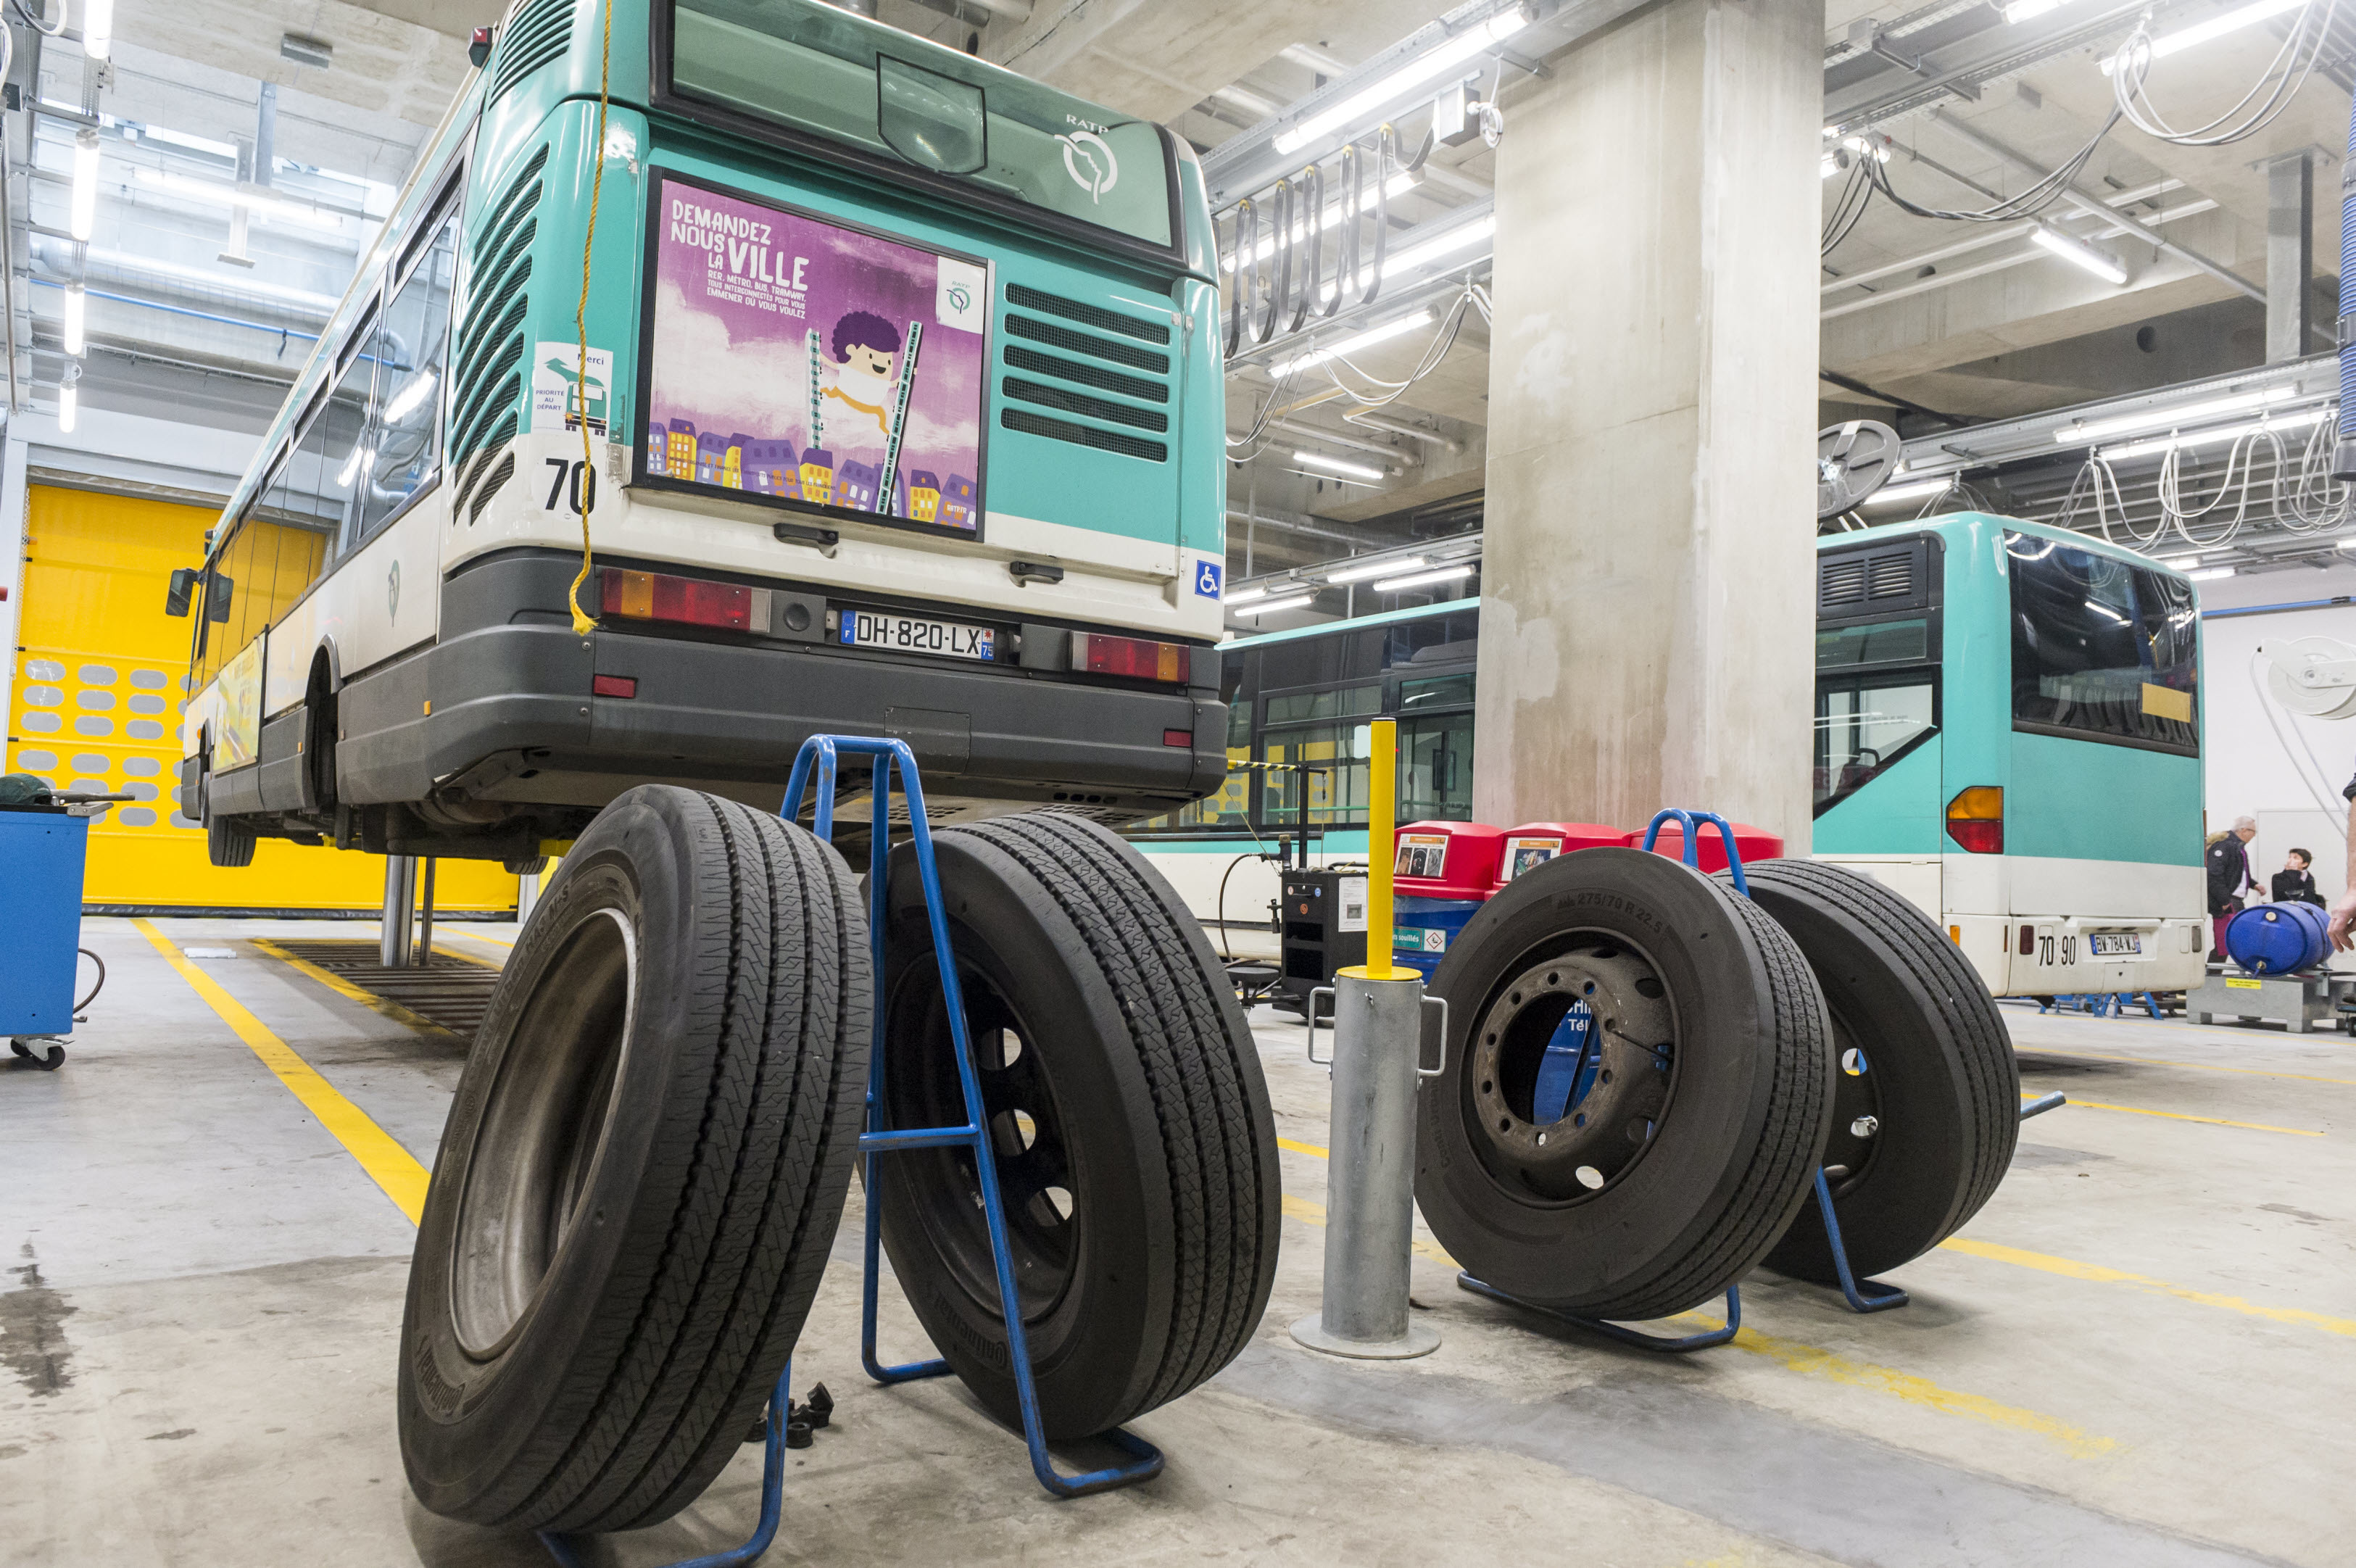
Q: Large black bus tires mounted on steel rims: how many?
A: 4